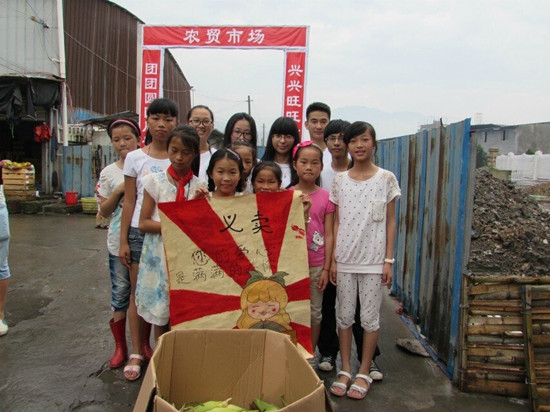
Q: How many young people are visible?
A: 13